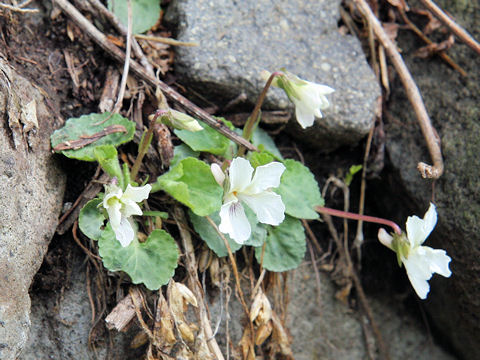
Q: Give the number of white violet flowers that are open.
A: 4